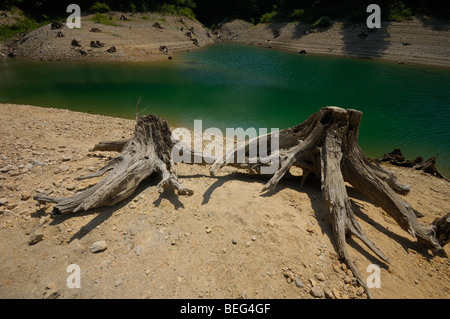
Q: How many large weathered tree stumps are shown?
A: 2